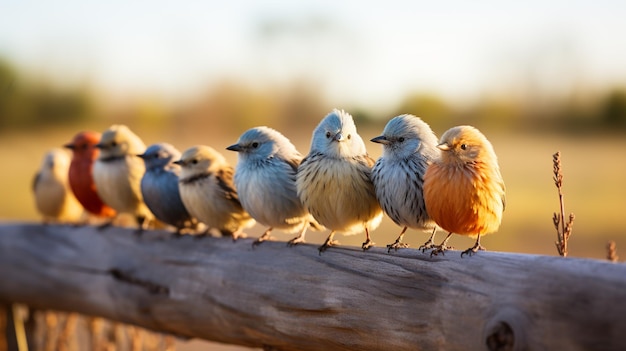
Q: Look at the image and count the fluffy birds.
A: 9